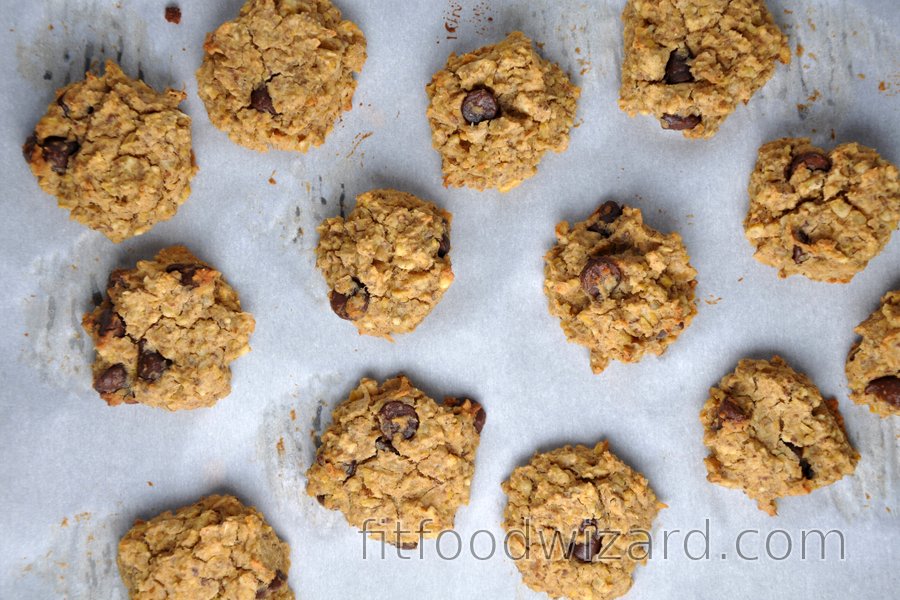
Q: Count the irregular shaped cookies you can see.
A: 13